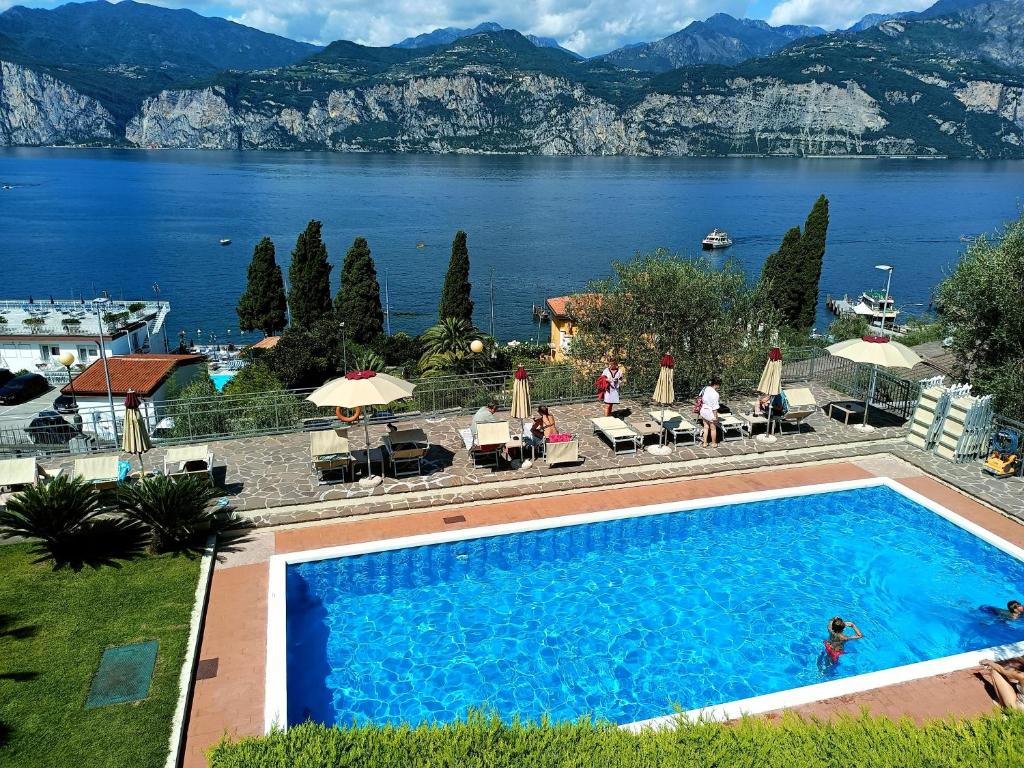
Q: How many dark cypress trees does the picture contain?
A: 6